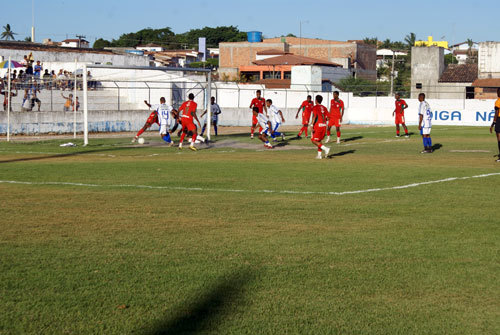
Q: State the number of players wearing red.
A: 7